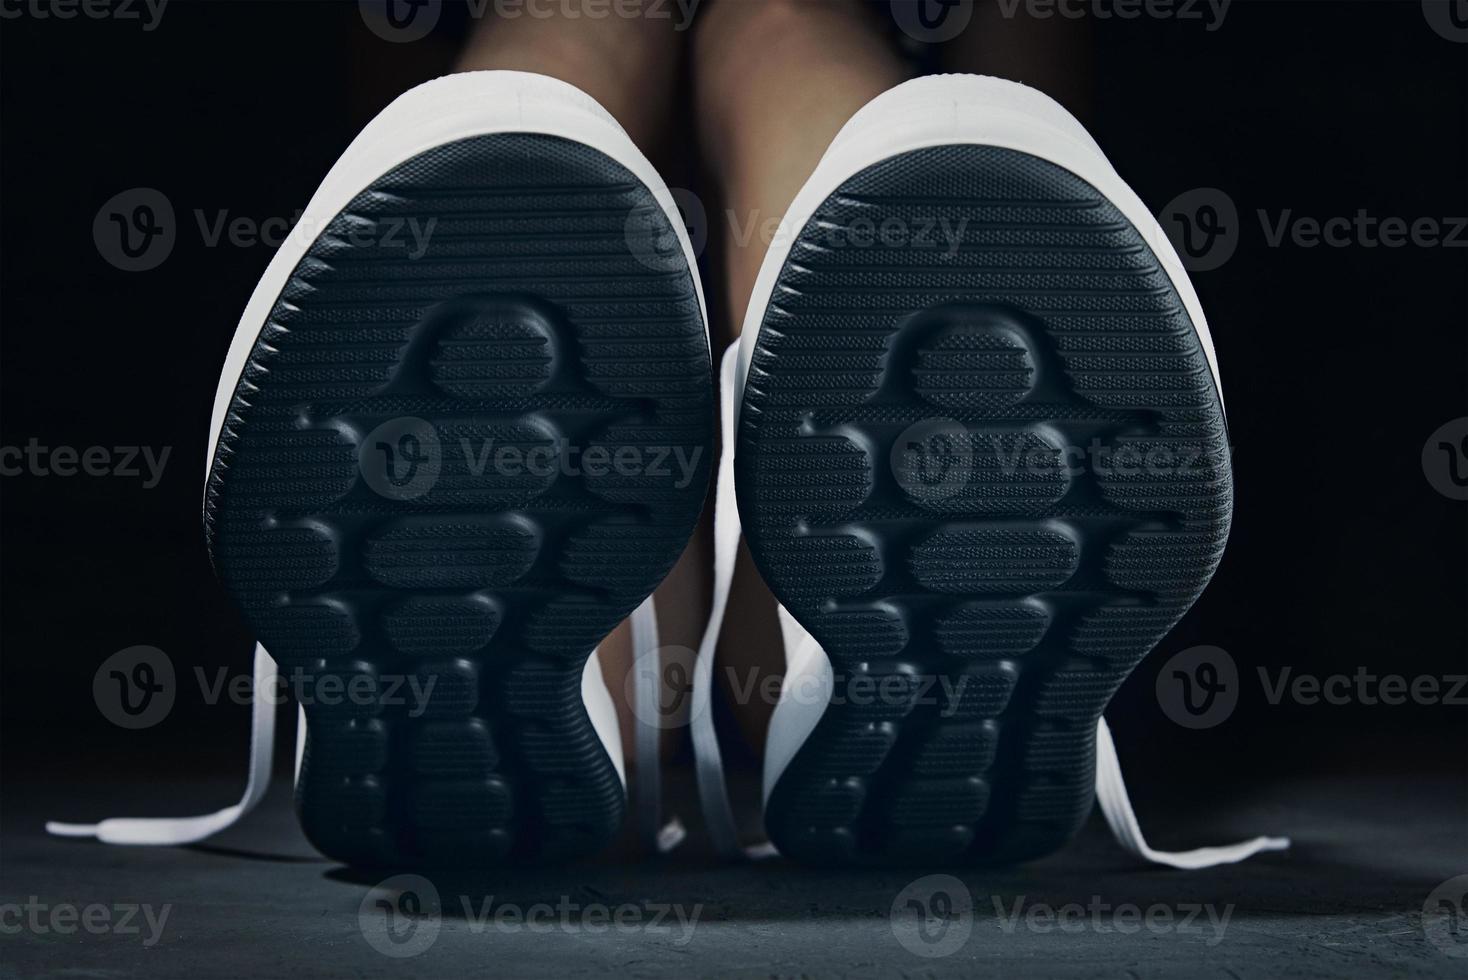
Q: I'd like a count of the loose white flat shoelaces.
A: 4